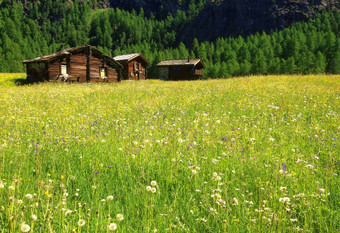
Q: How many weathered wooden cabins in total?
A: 3